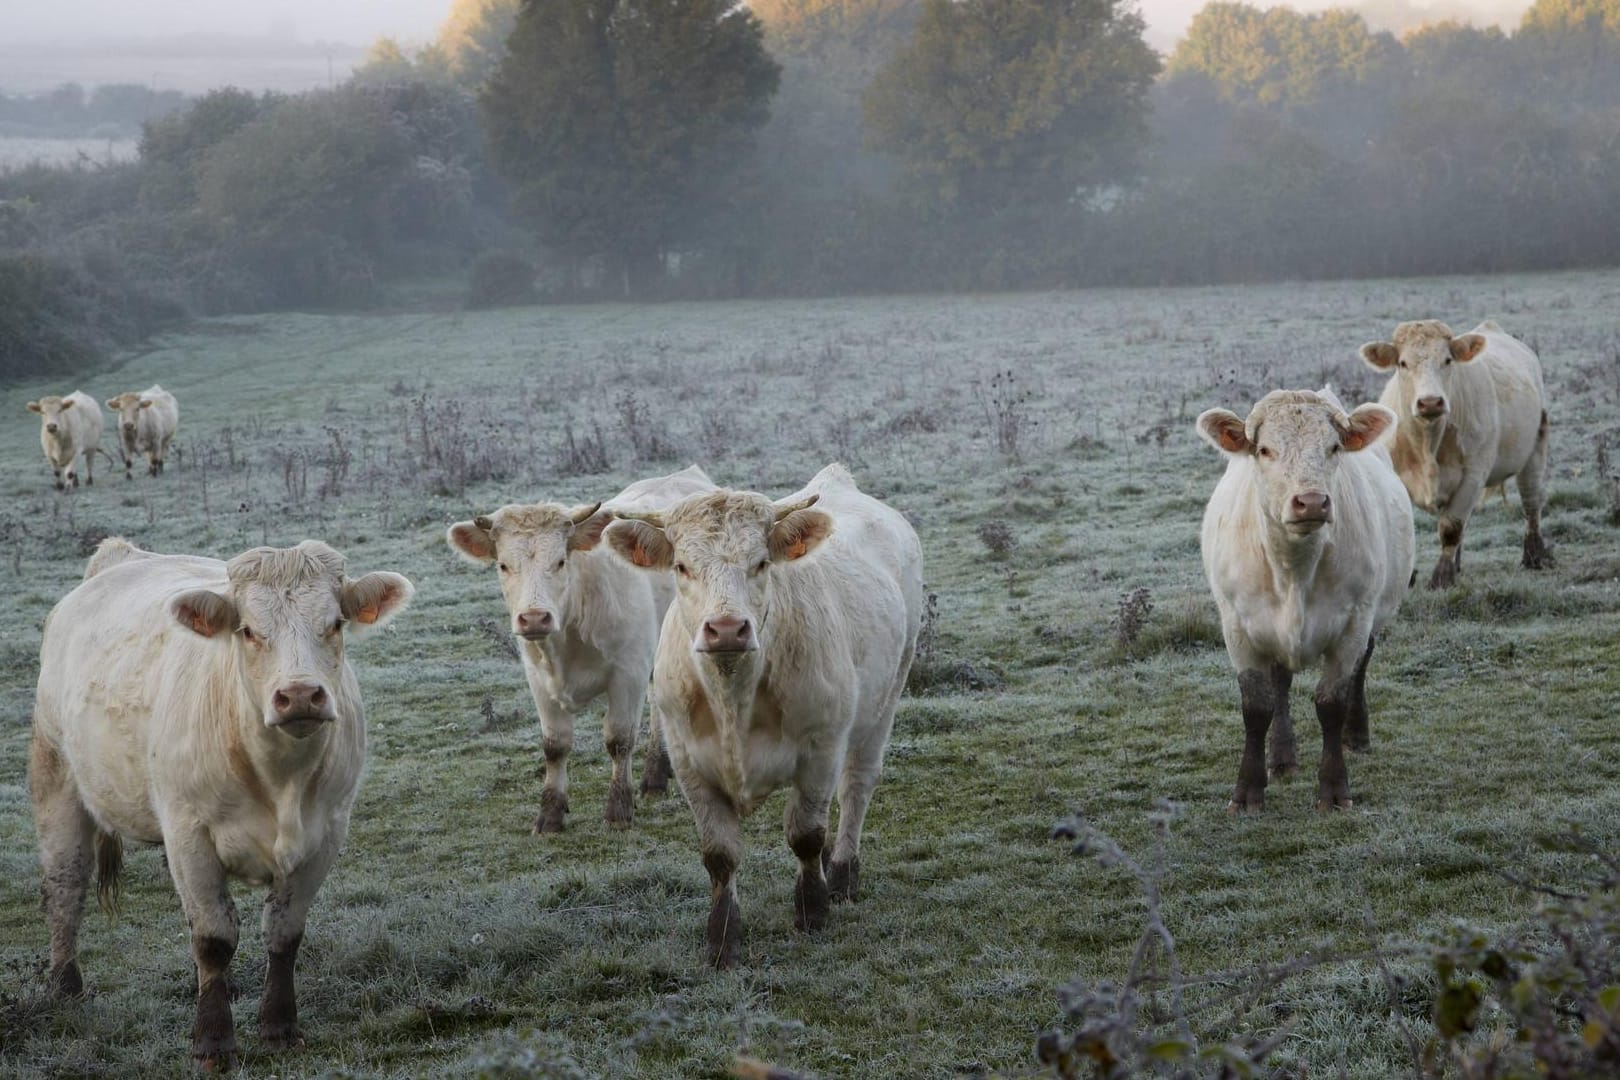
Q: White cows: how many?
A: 7